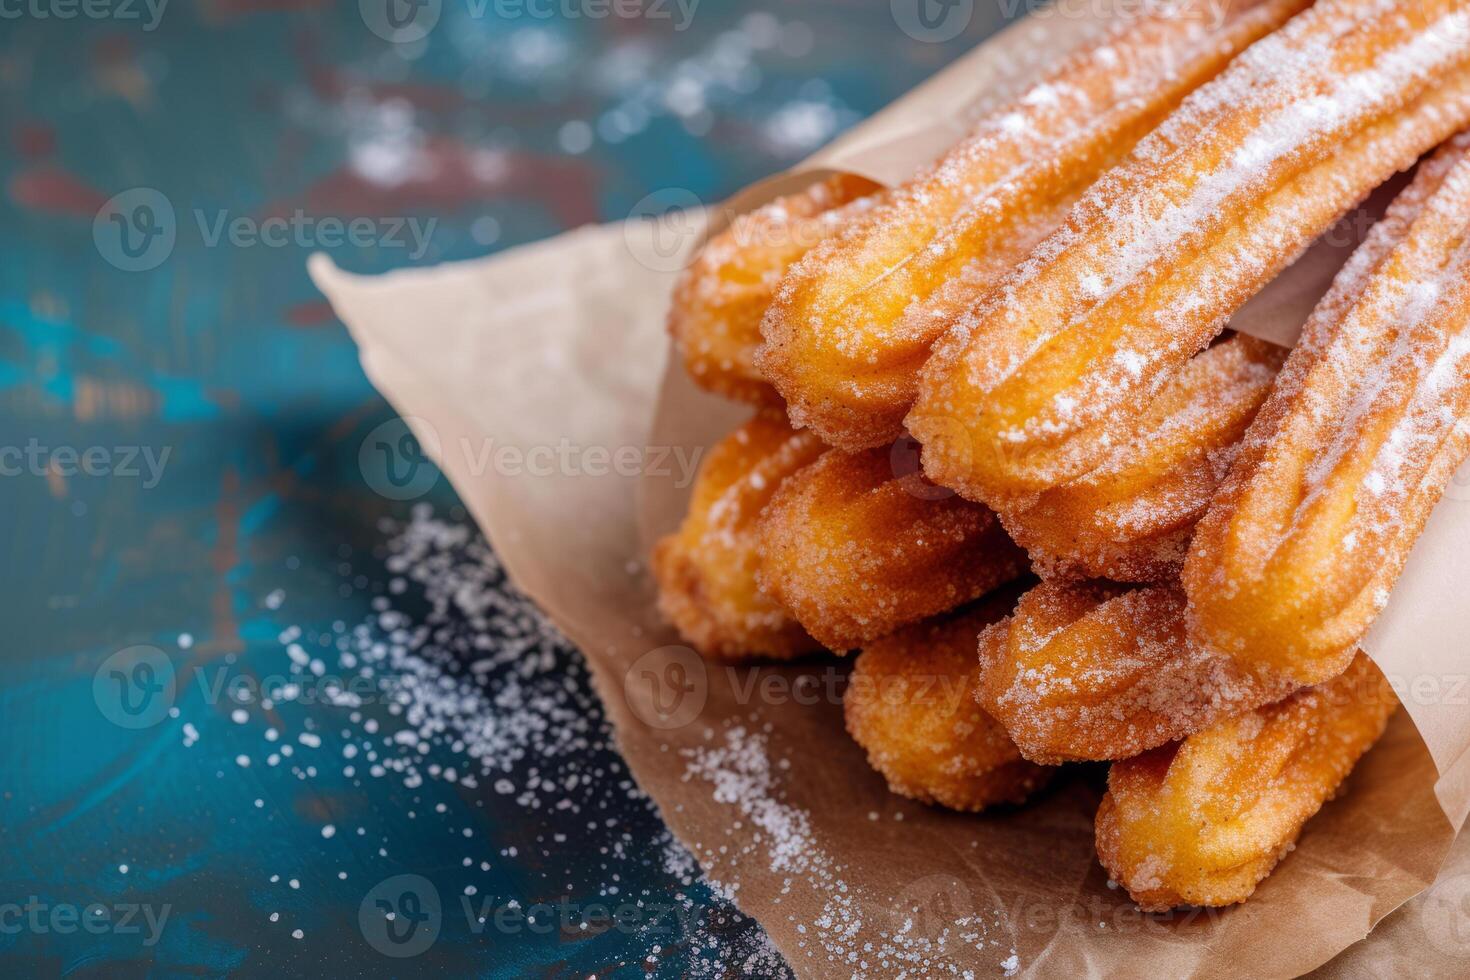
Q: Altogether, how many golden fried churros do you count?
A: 10